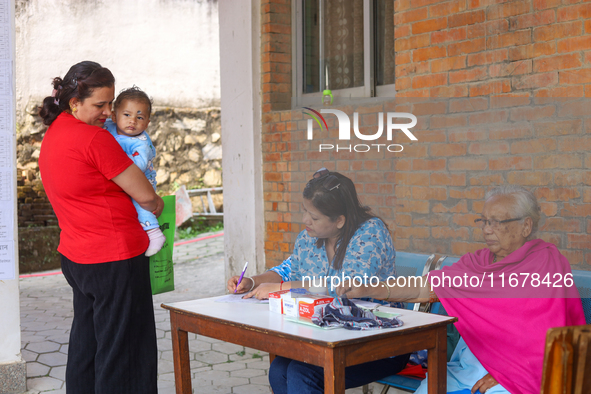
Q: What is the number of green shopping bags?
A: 1